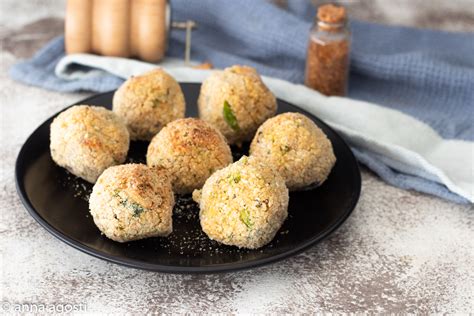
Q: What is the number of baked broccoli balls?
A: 7